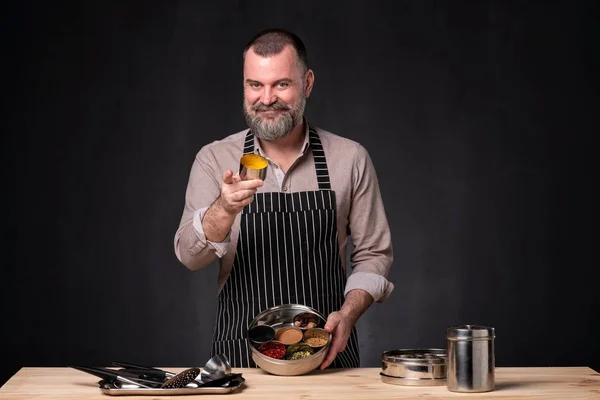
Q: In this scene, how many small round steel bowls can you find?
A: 7